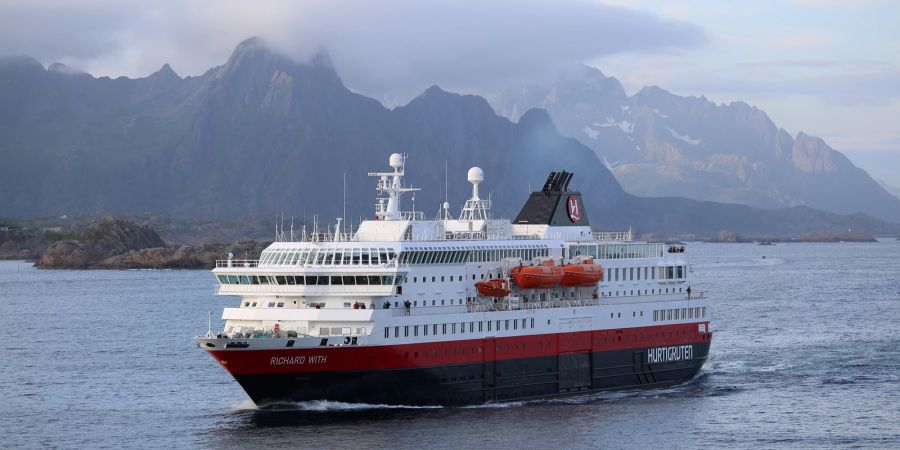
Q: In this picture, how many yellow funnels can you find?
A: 0